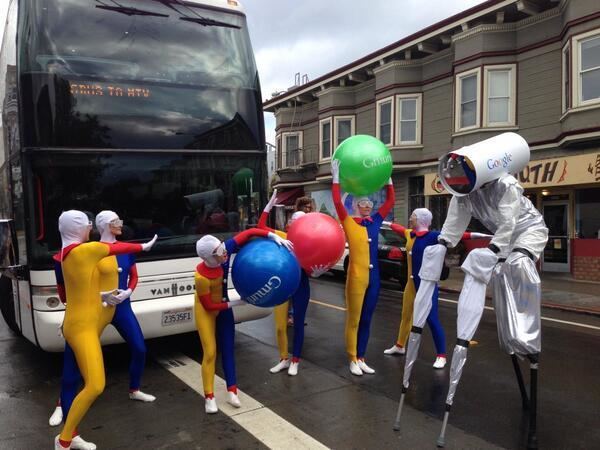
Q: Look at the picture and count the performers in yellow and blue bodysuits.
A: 6